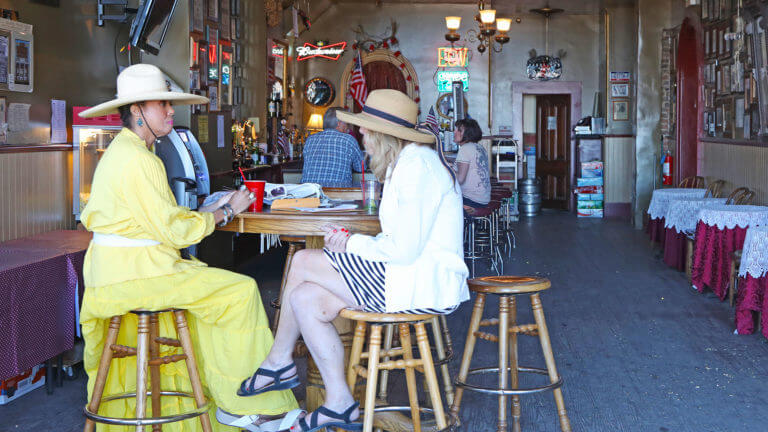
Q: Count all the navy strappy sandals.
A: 2